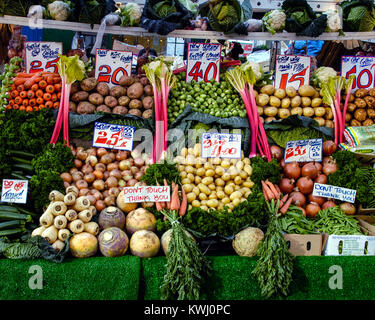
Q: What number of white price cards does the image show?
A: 8